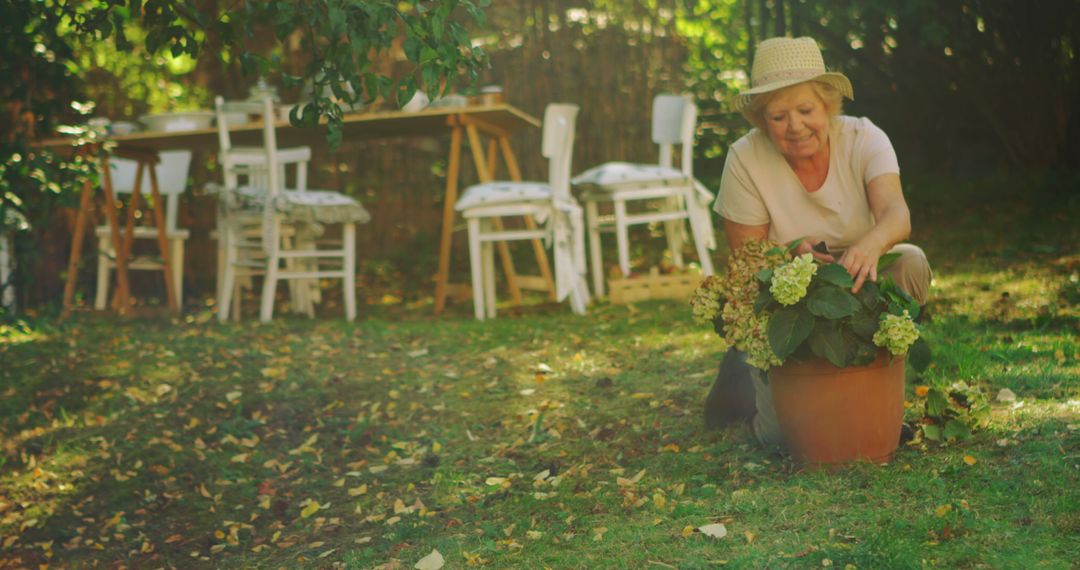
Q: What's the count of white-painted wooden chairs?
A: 5